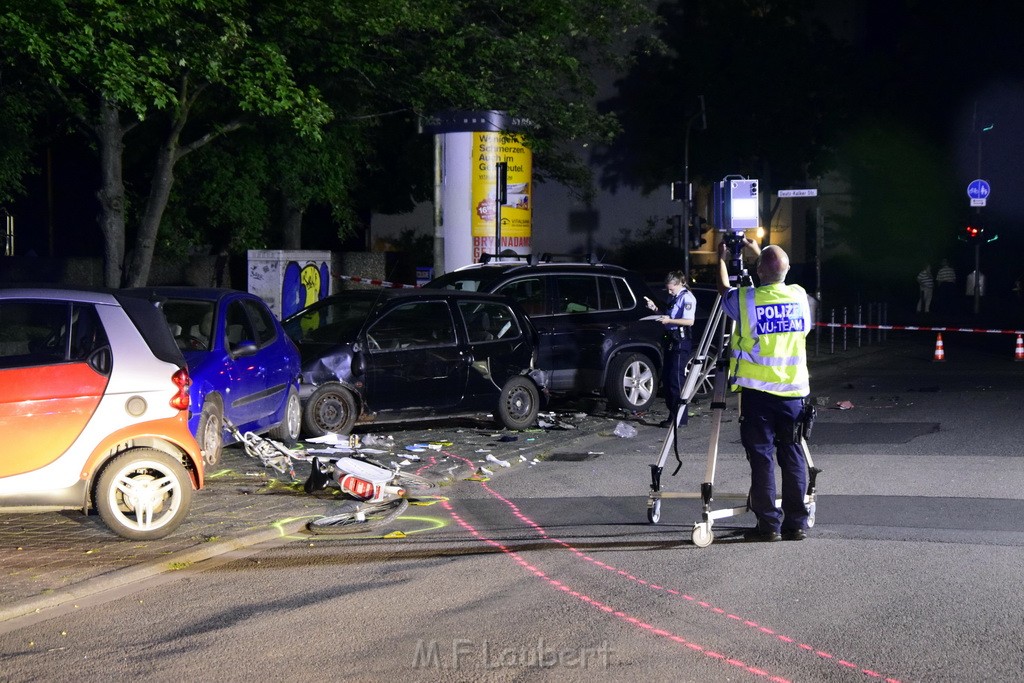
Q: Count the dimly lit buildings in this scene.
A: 1